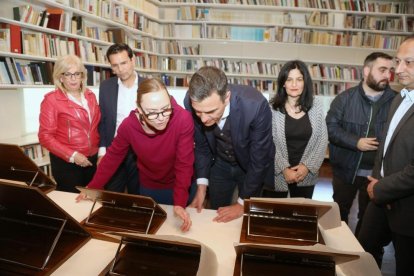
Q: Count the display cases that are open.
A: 6